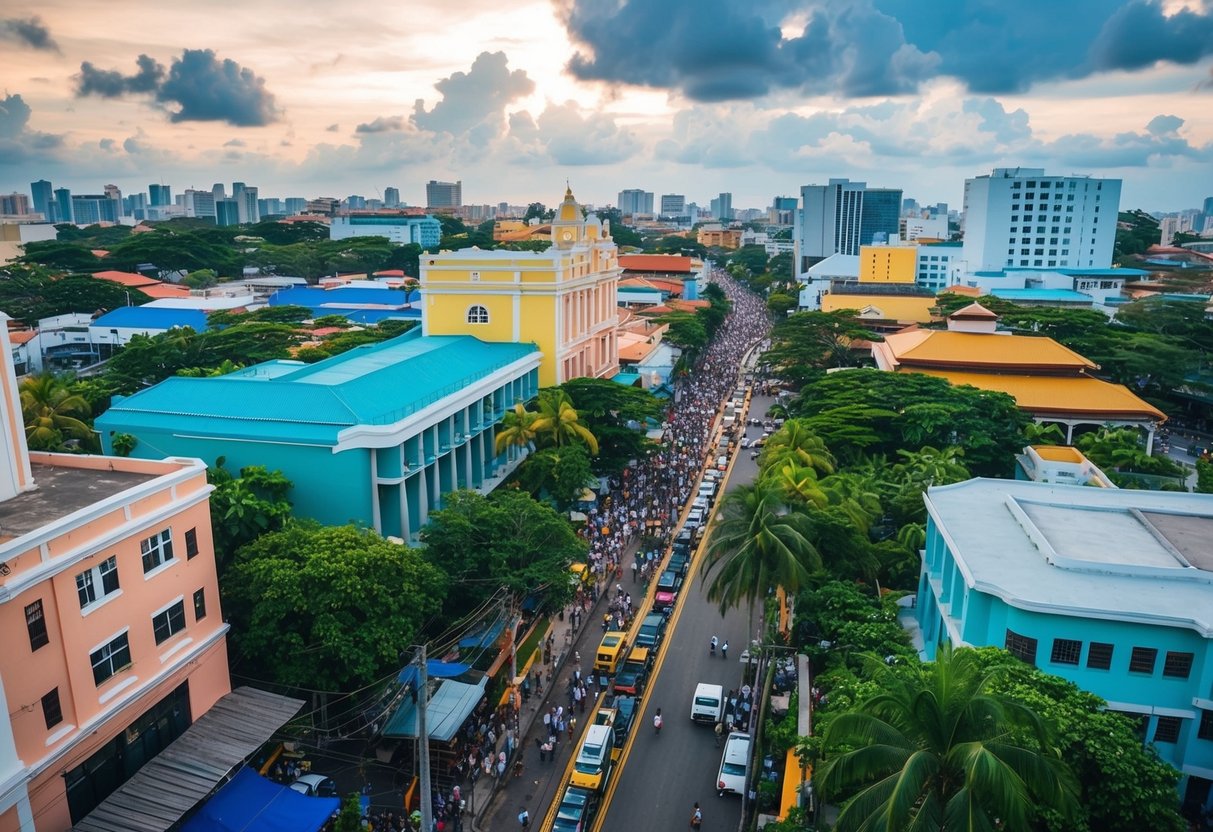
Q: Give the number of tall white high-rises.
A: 1